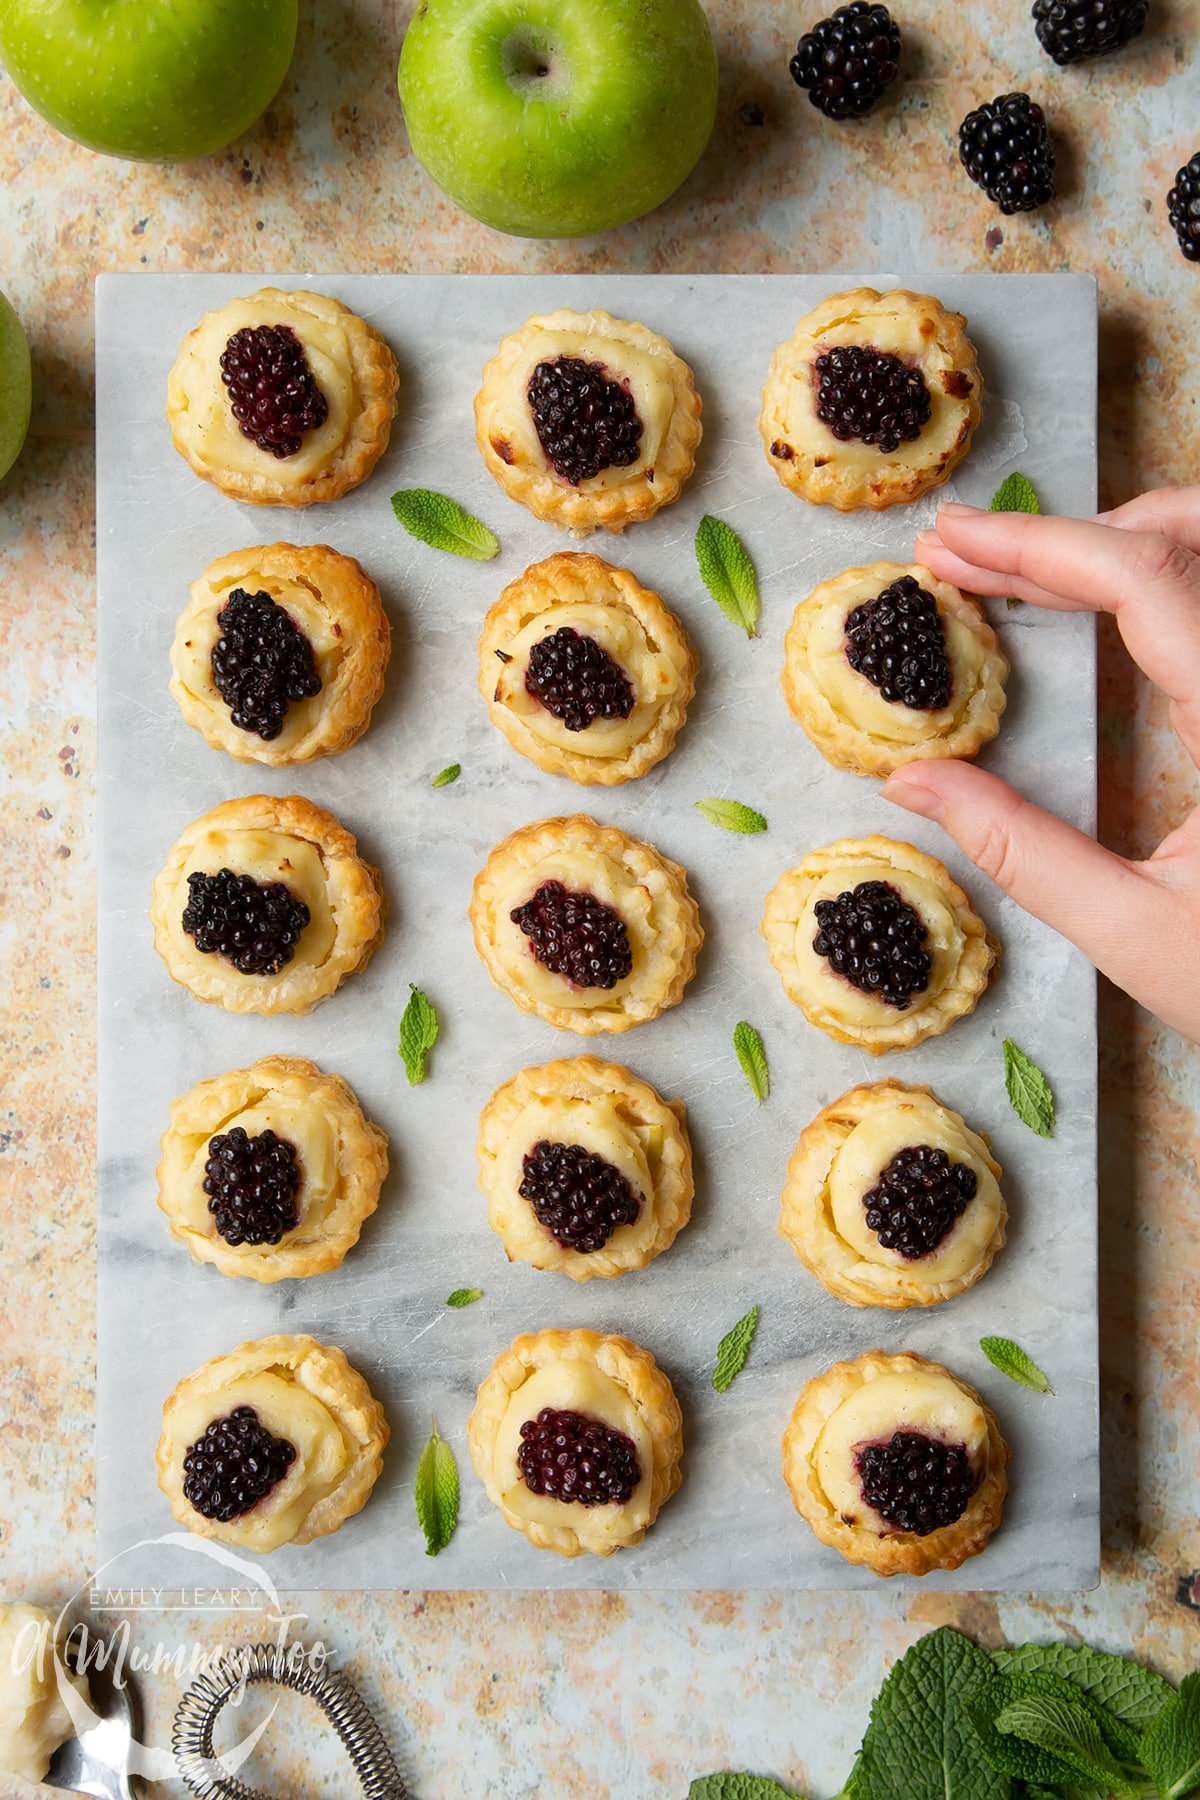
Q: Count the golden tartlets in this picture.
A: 15